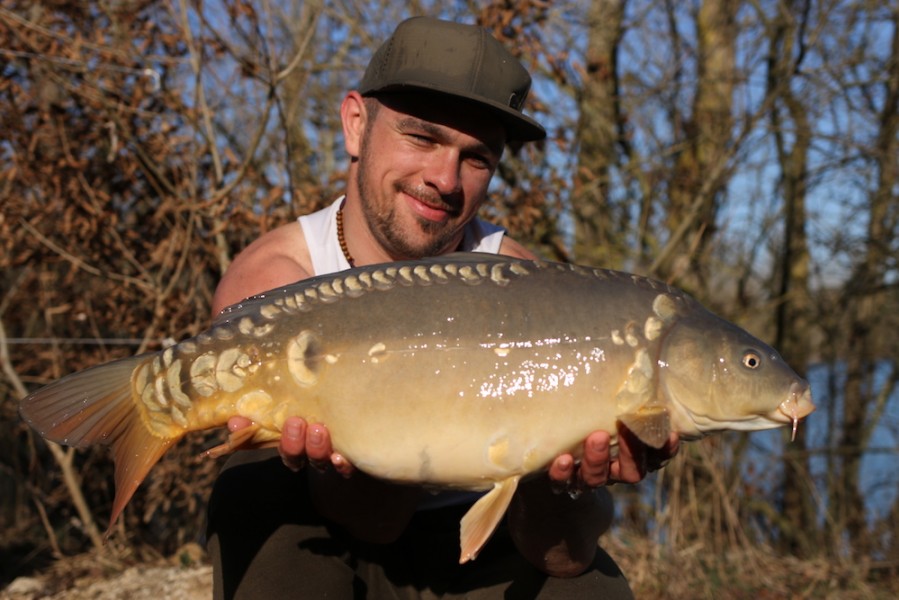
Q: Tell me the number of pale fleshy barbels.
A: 1